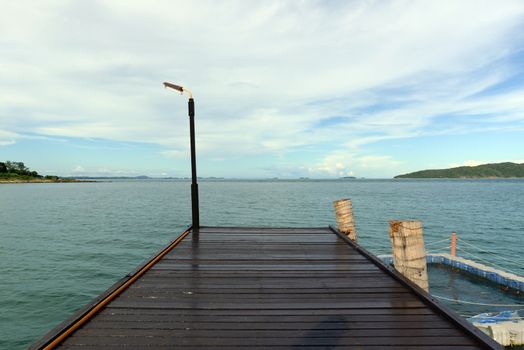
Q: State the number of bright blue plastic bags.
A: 1